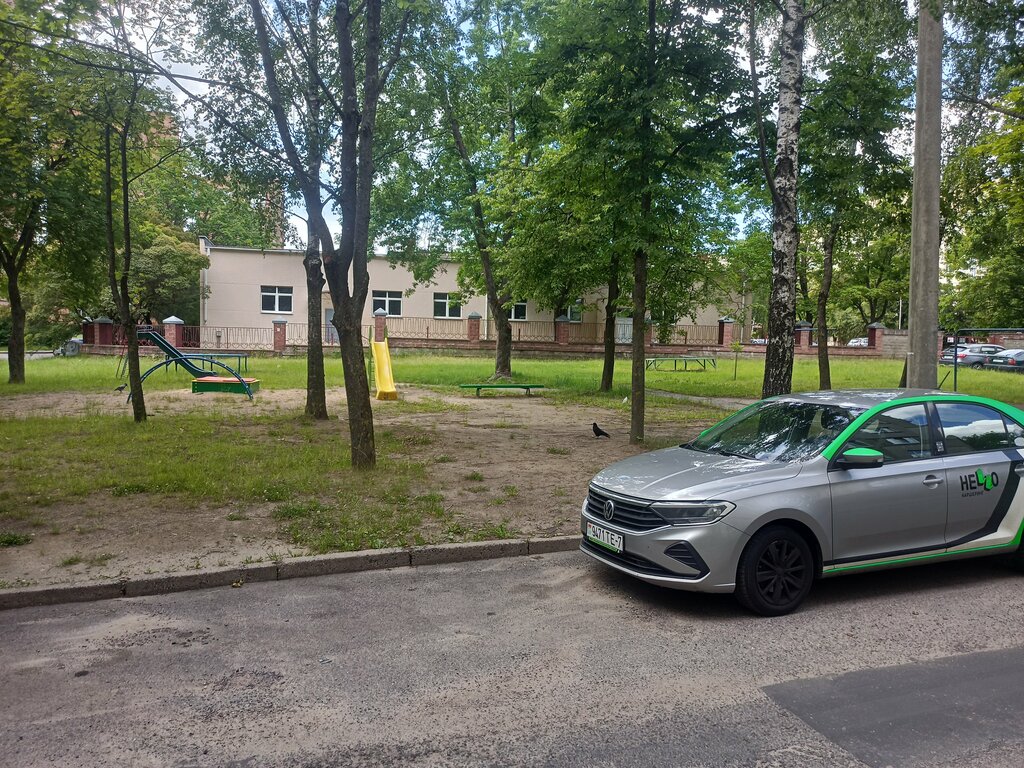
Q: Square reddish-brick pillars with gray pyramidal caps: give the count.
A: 11